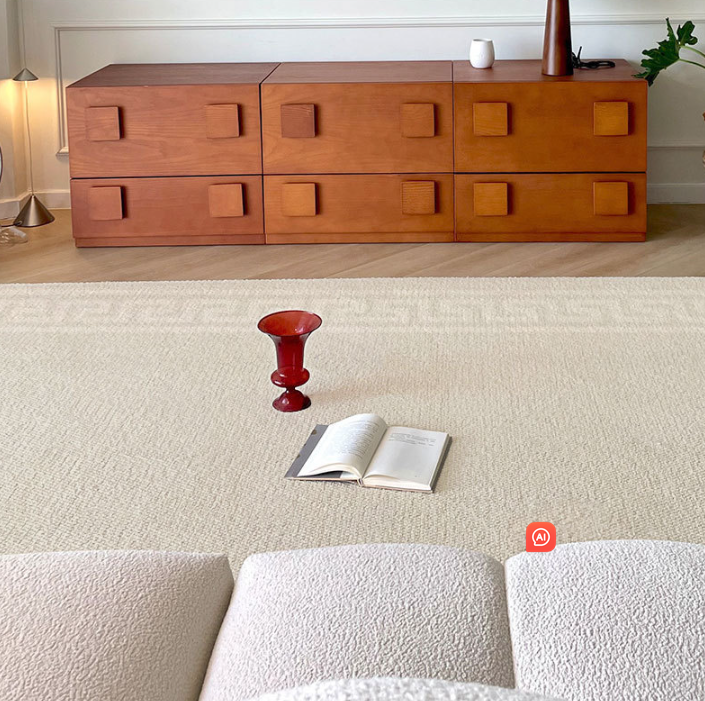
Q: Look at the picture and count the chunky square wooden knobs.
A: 12